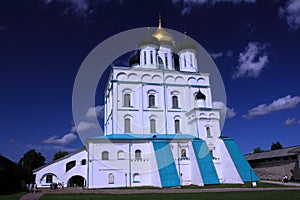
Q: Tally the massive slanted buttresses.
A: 3